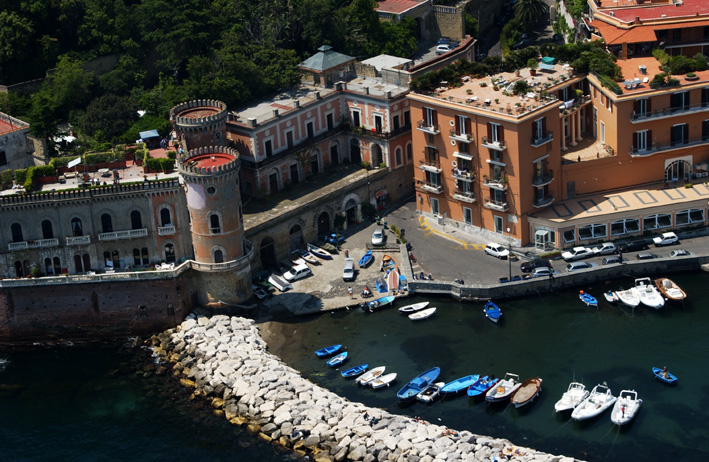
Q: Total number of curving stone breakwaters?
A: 1